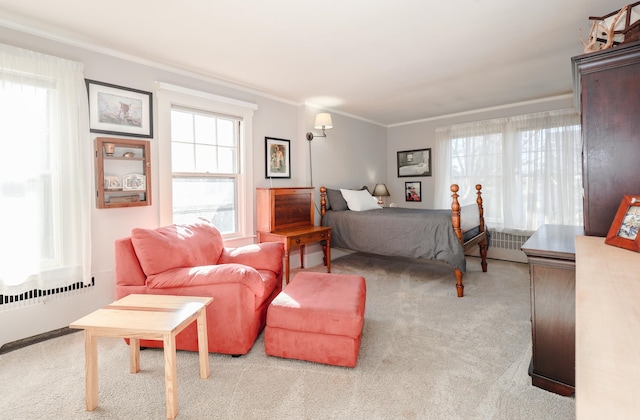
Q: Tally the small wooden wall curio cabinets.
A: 1